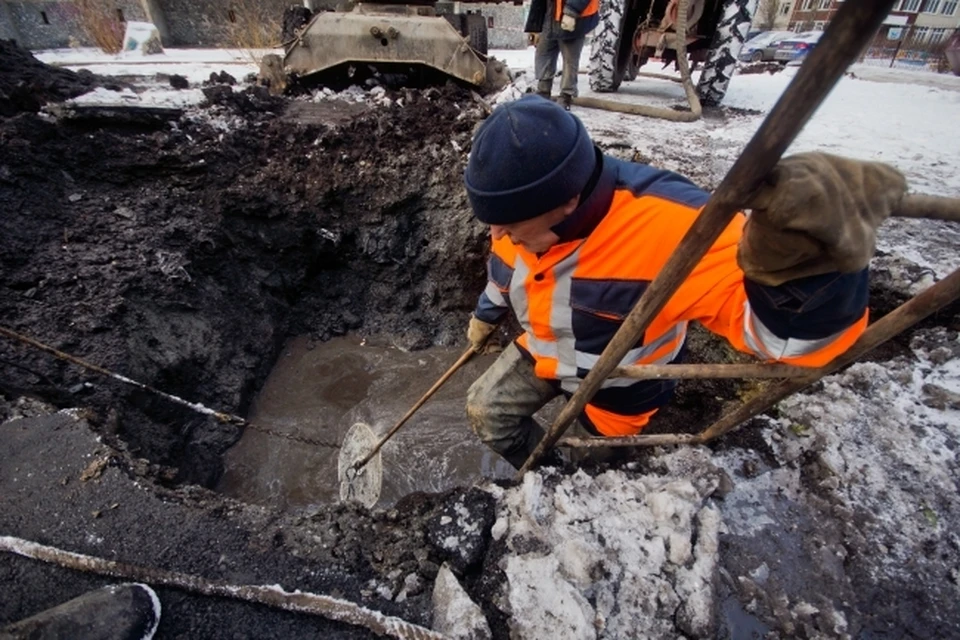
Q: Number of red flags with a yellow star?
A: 0